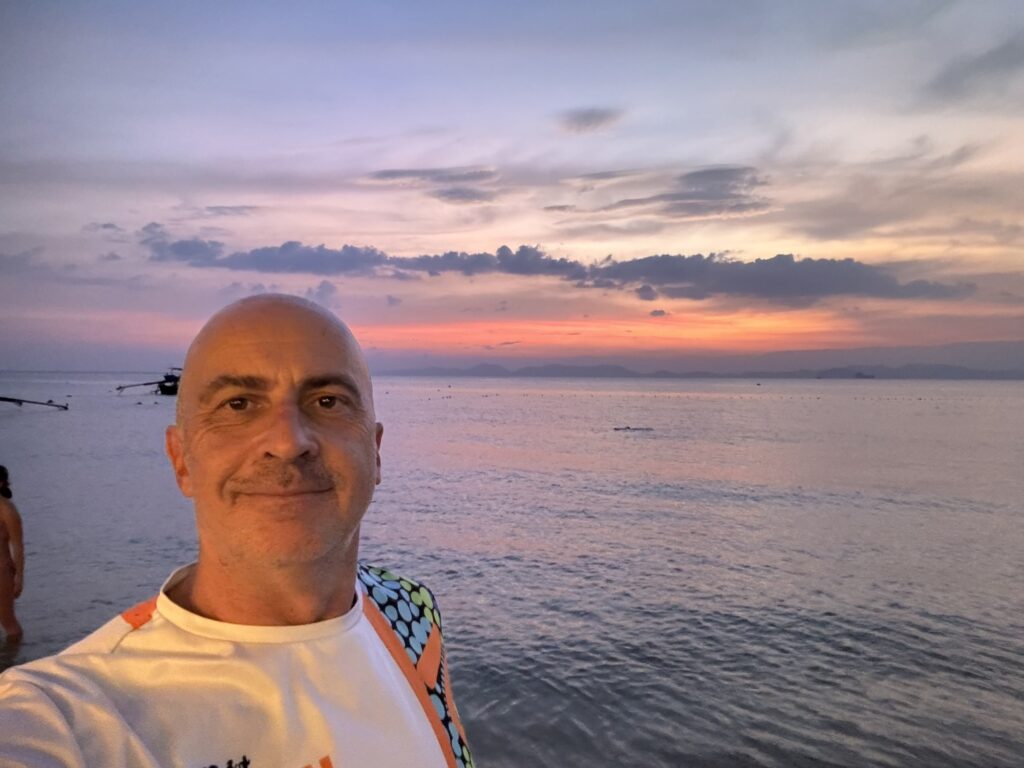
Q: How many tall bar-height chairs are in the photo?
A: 0